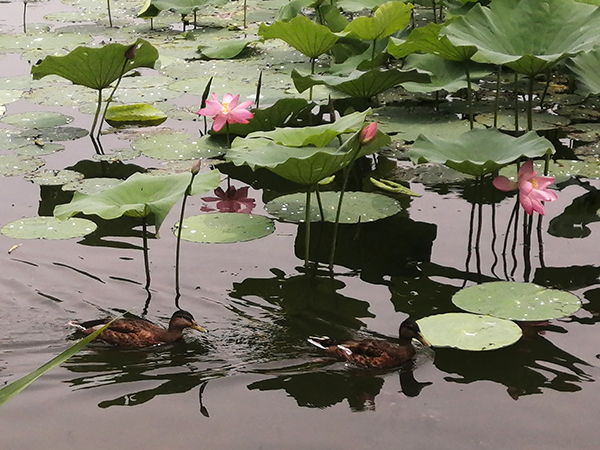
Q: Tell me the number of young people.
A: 0